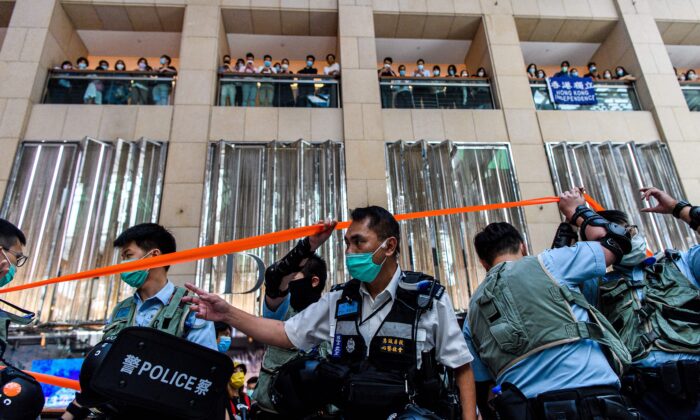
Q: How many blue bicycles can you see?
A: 0